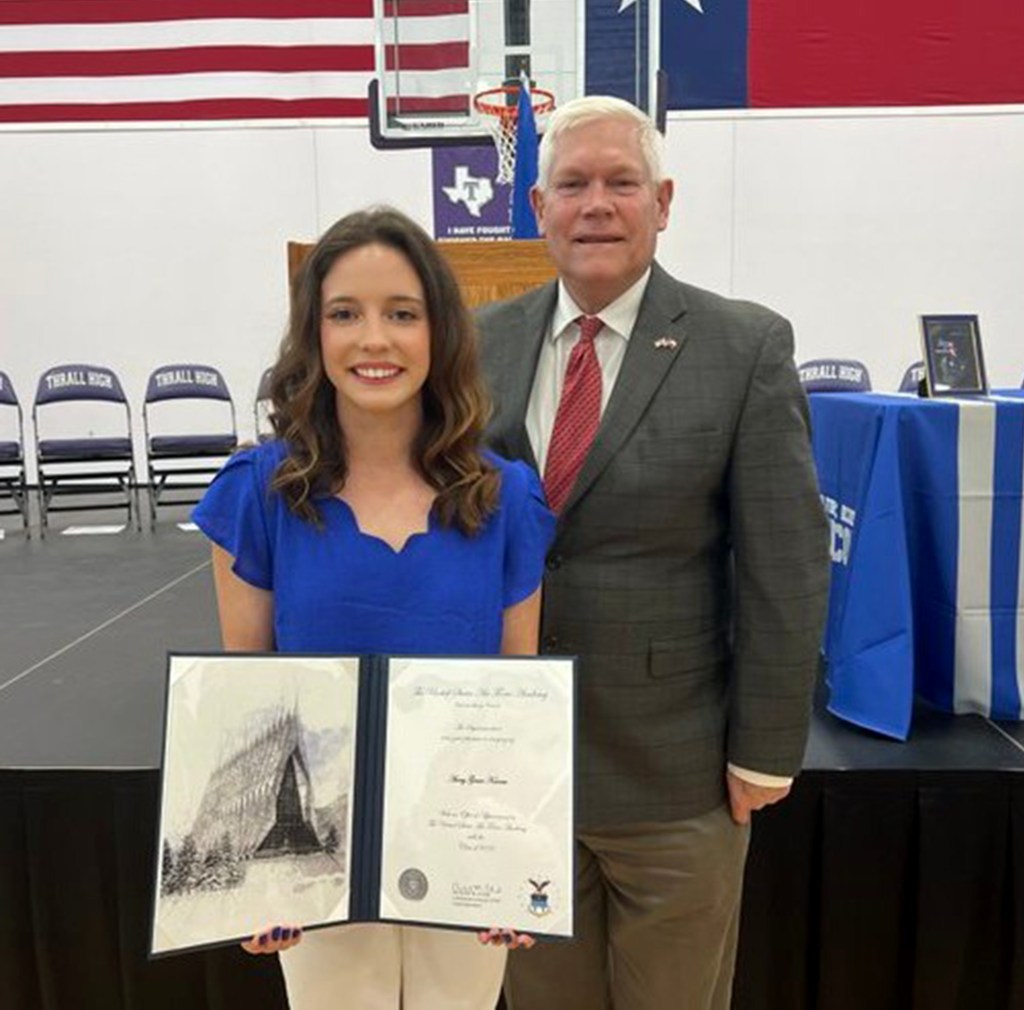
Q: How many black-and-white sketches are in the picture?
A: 1